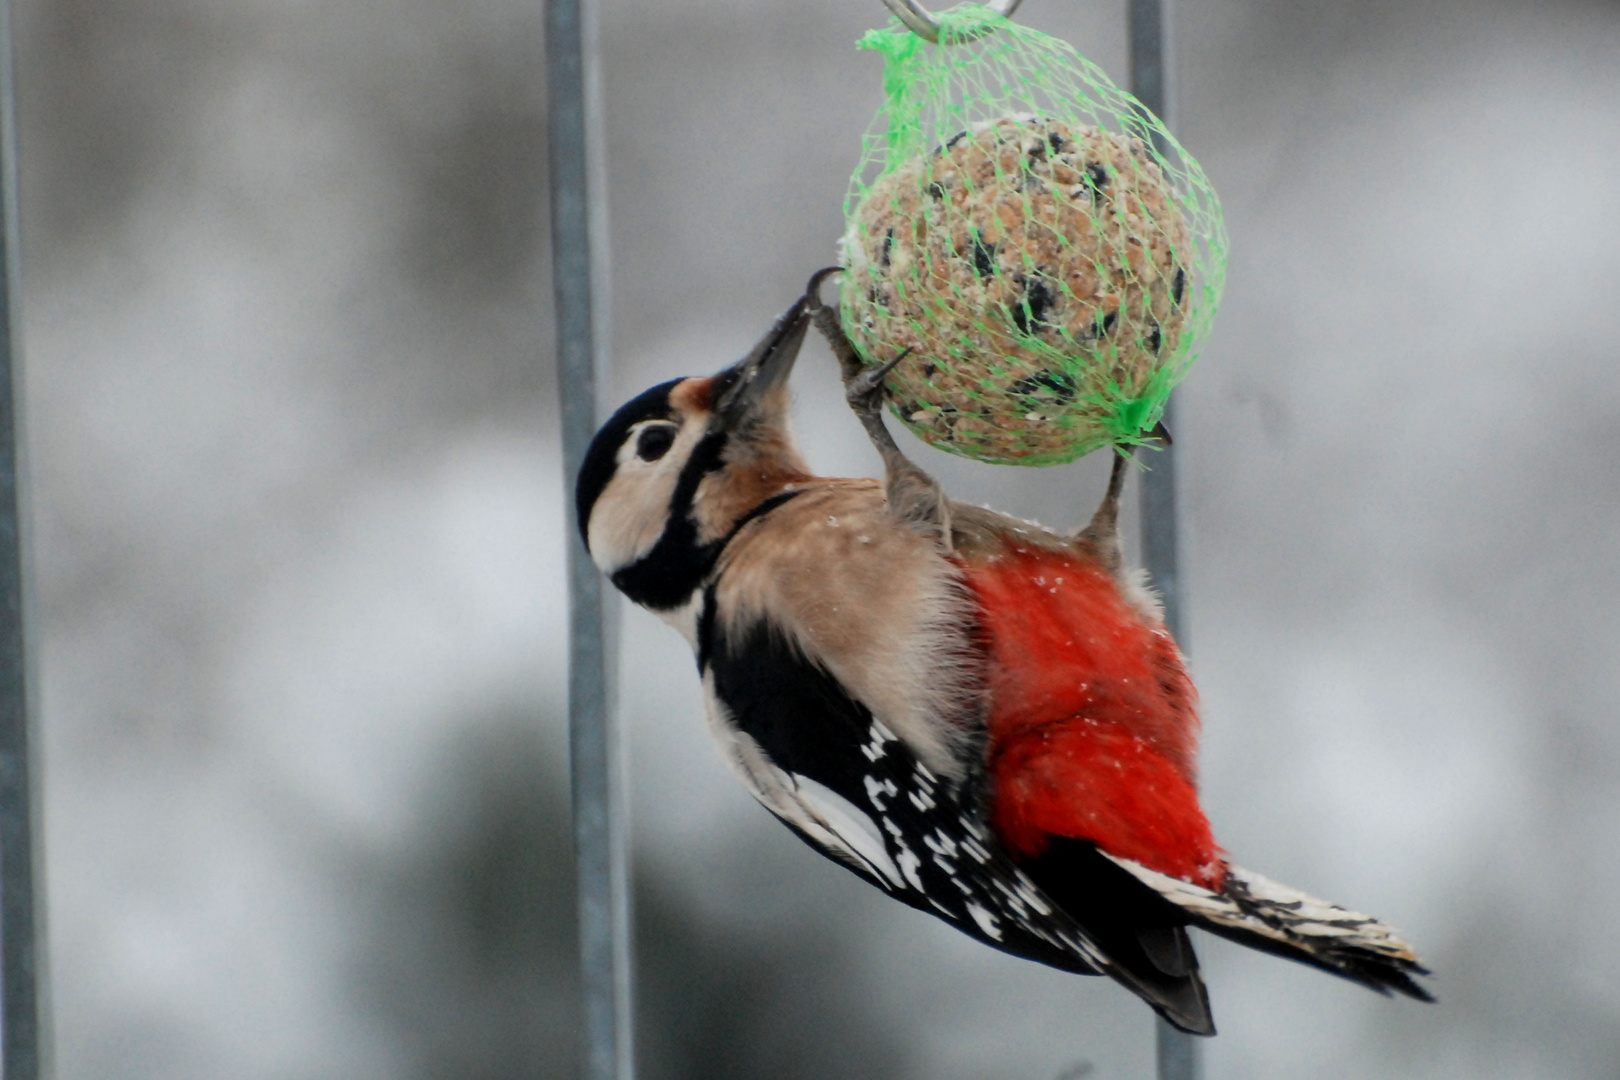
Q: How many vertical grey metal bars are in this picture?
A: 3